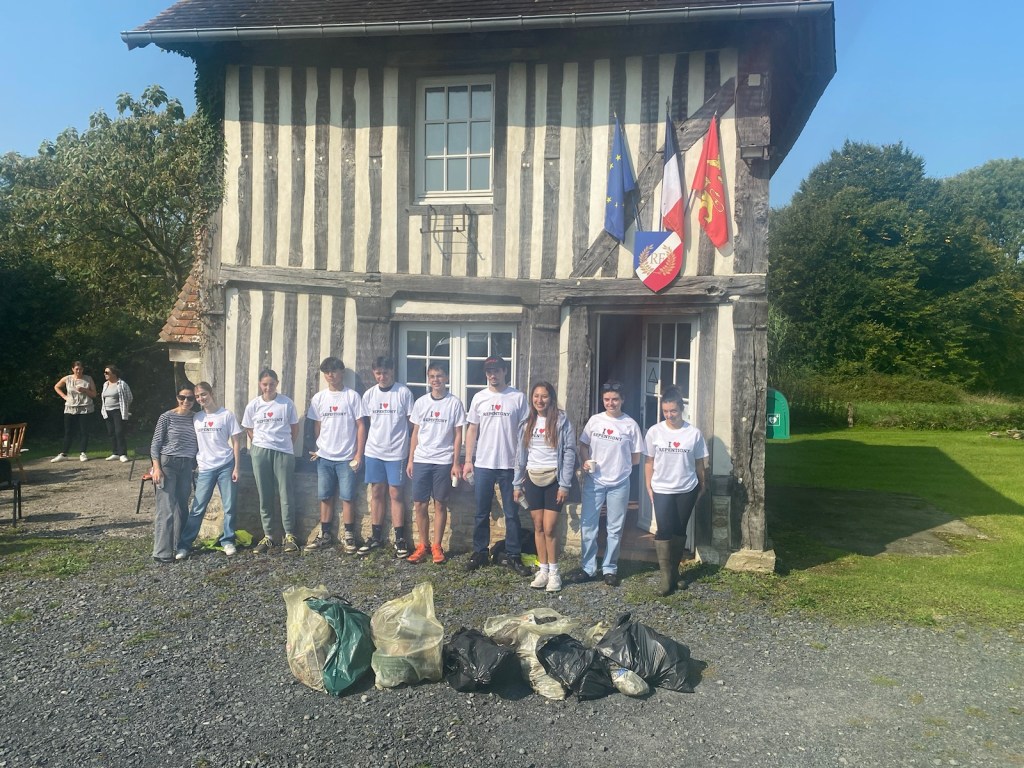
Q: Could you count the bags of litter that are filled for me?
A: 8